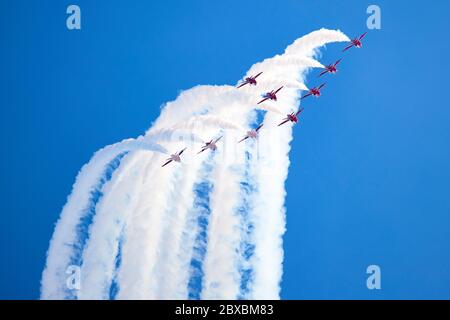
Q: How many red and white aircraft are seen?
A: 9